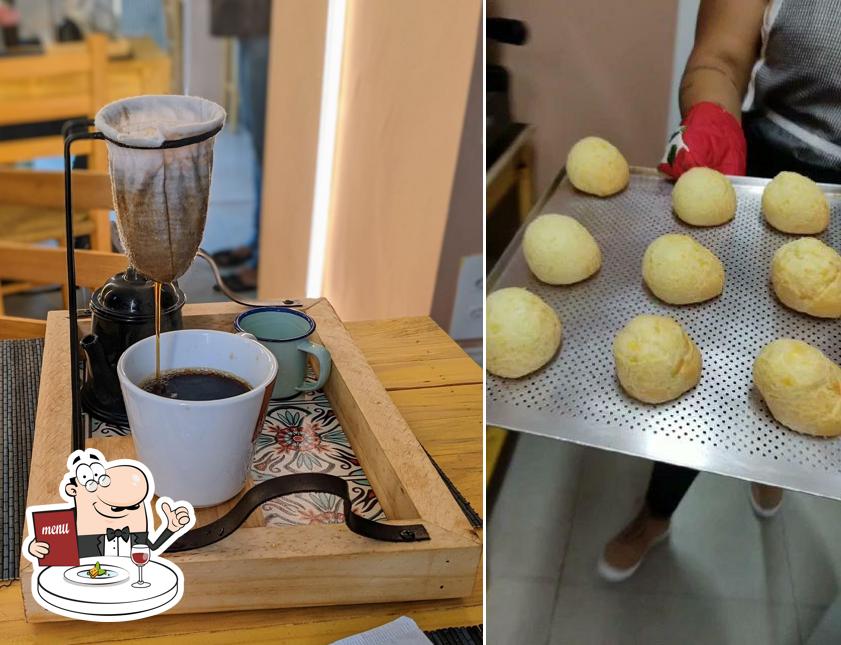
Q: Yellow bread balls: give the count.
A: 9